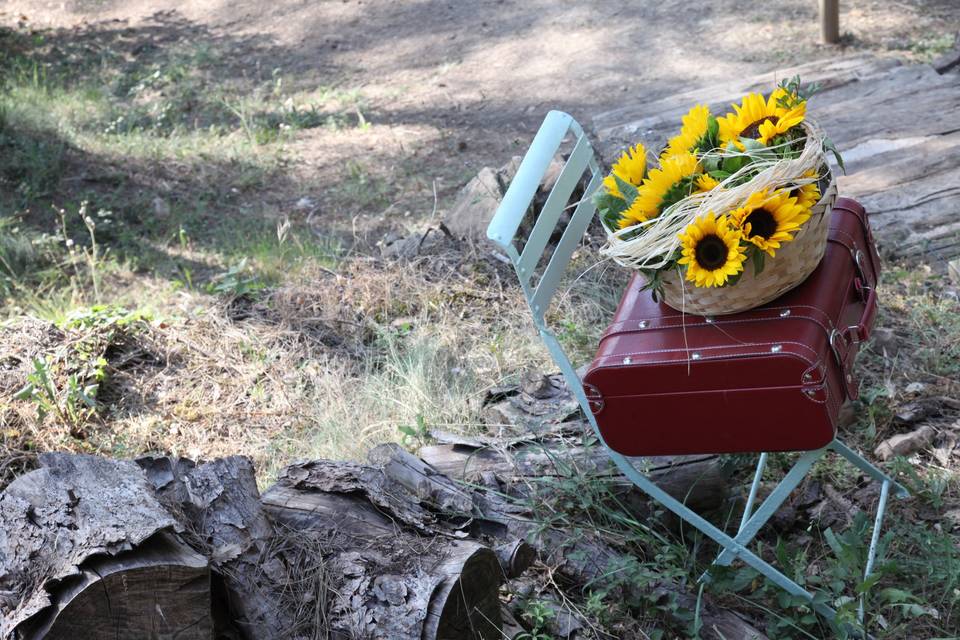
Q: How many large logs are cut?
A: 2